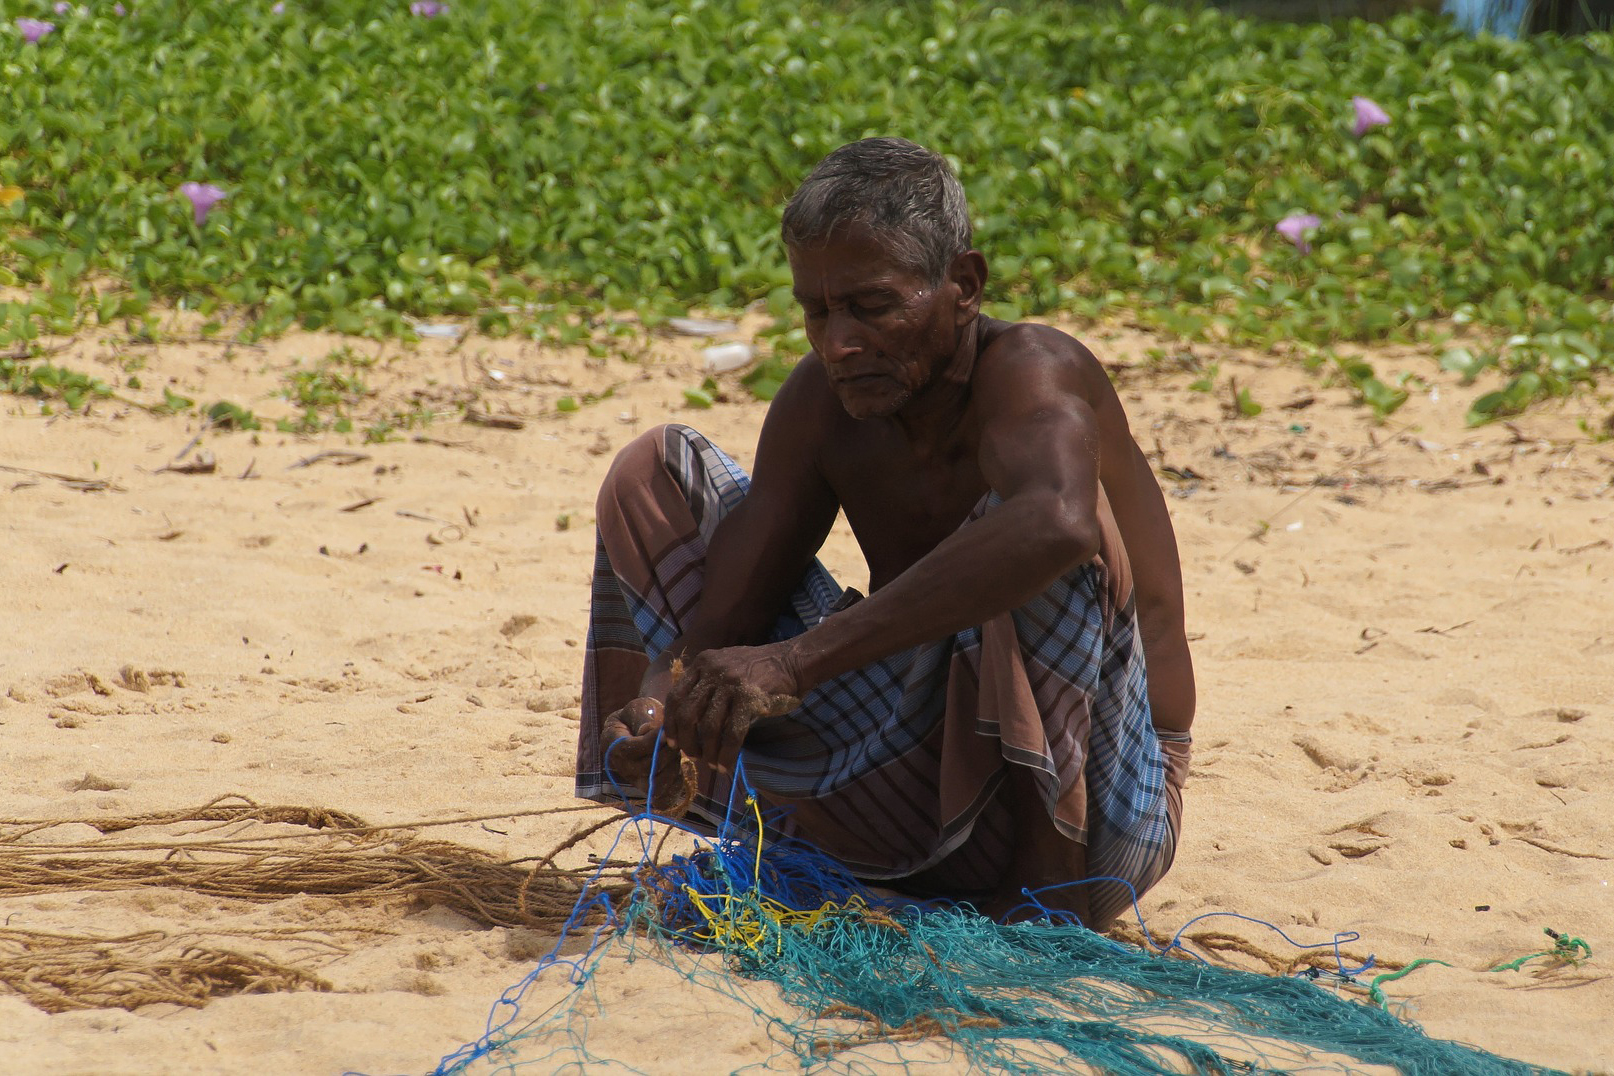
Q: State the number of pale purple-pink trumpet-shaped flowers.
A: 5